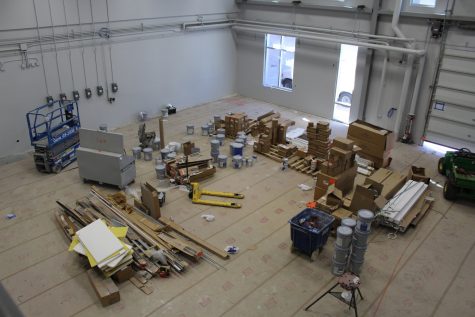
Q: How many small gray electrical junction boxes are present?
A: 6